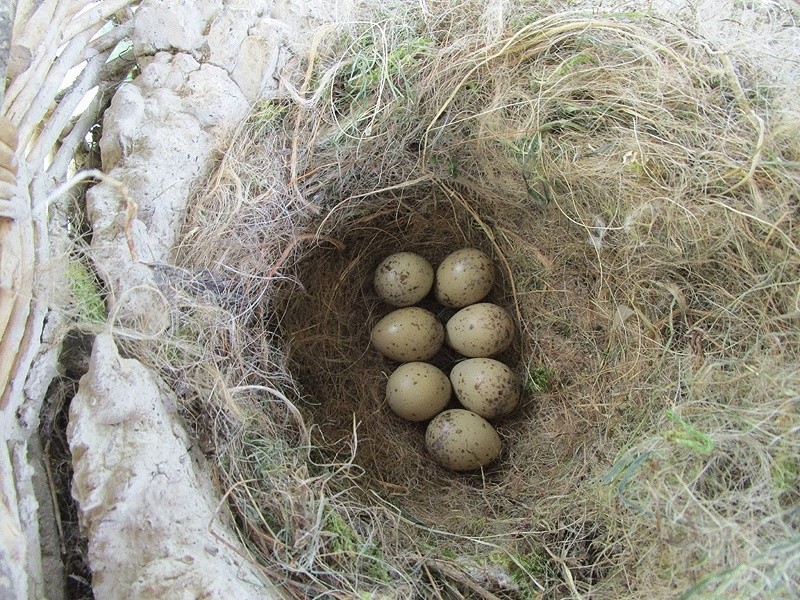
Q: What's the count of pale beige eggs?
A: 7